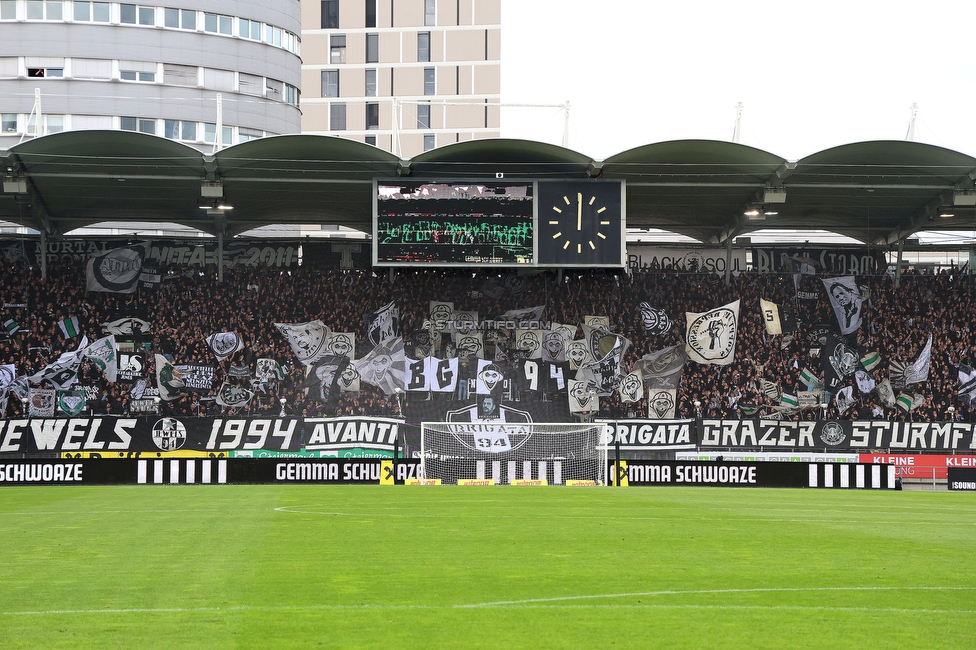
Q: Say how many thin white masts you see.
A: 6